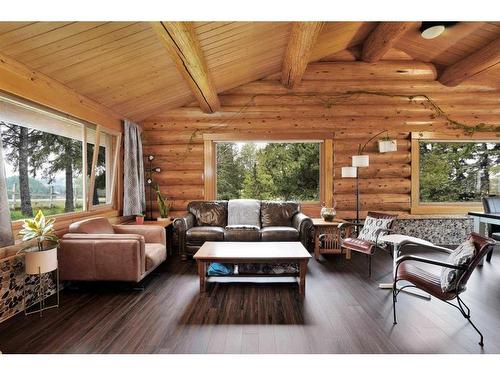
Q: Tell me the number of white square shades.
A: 3